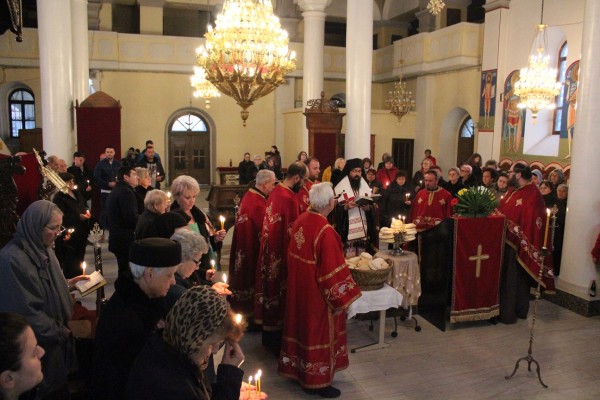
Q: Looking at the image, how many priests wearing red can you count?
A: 6